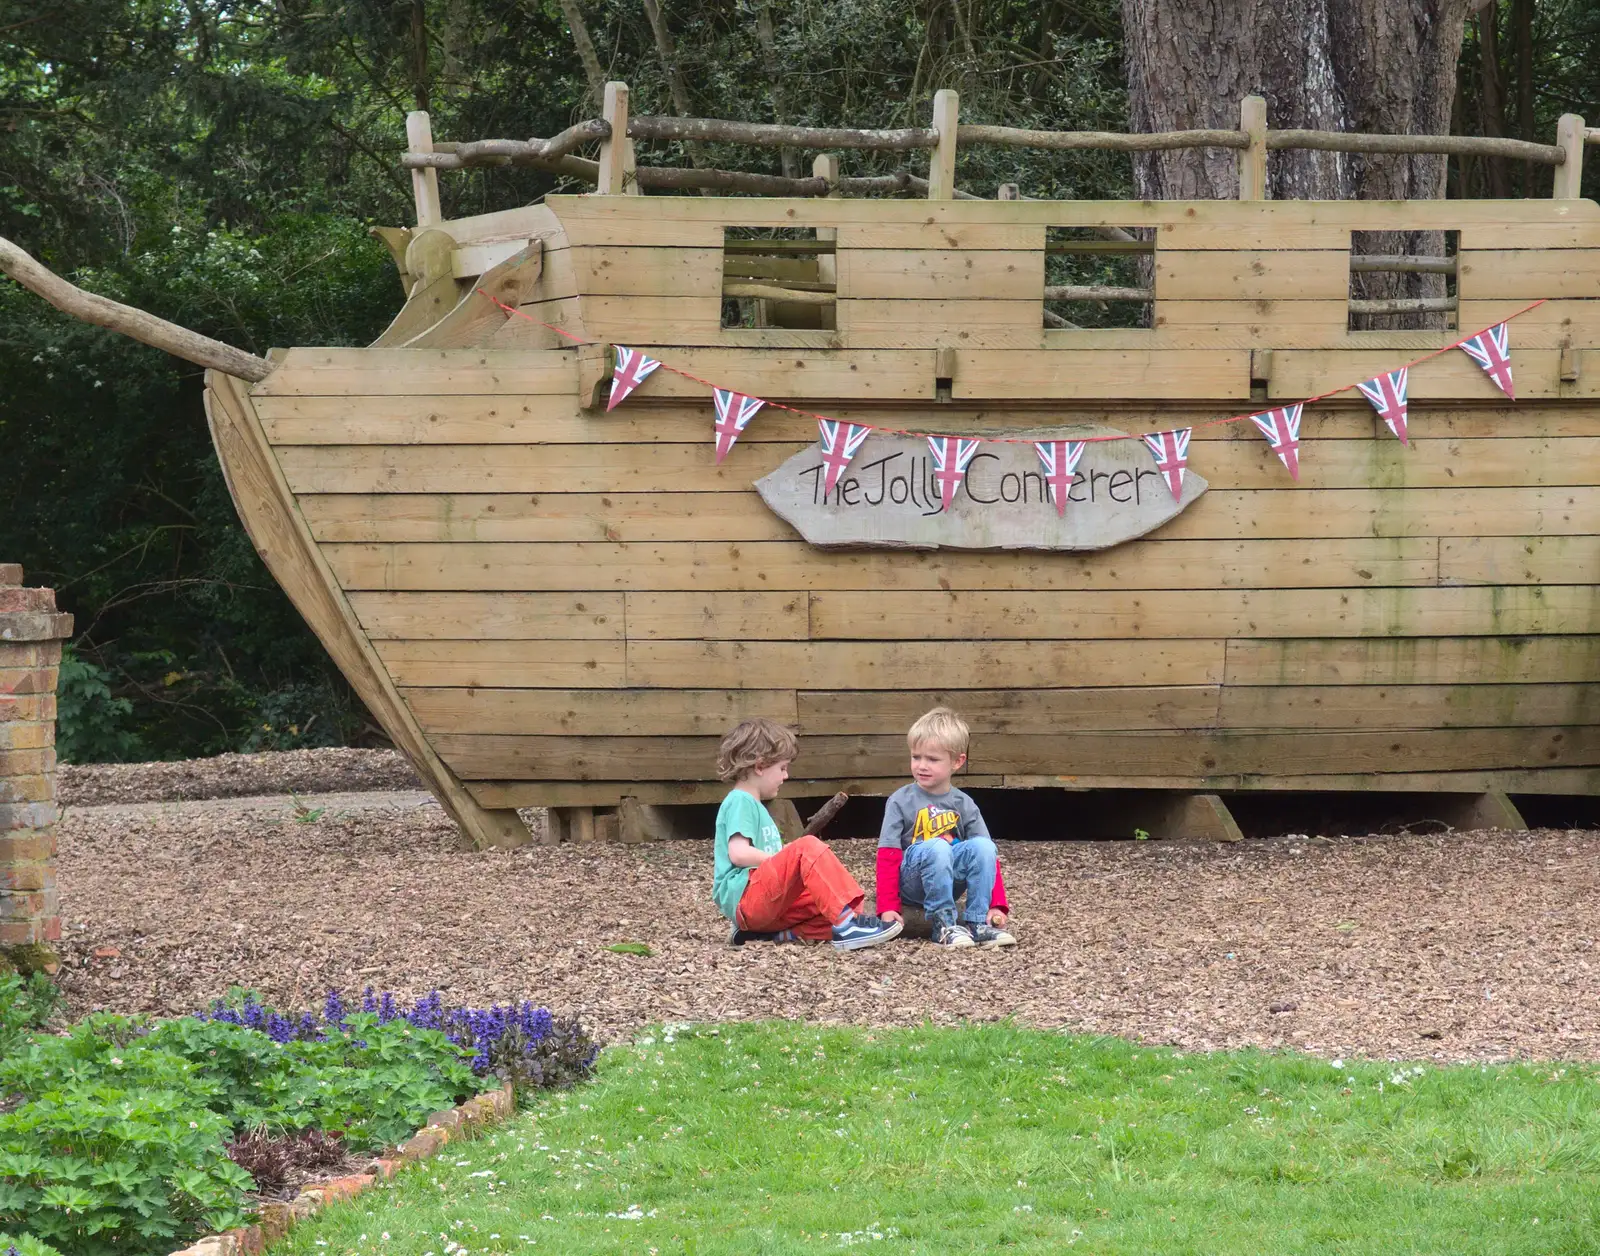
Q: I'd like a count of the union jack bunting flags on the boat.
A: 9